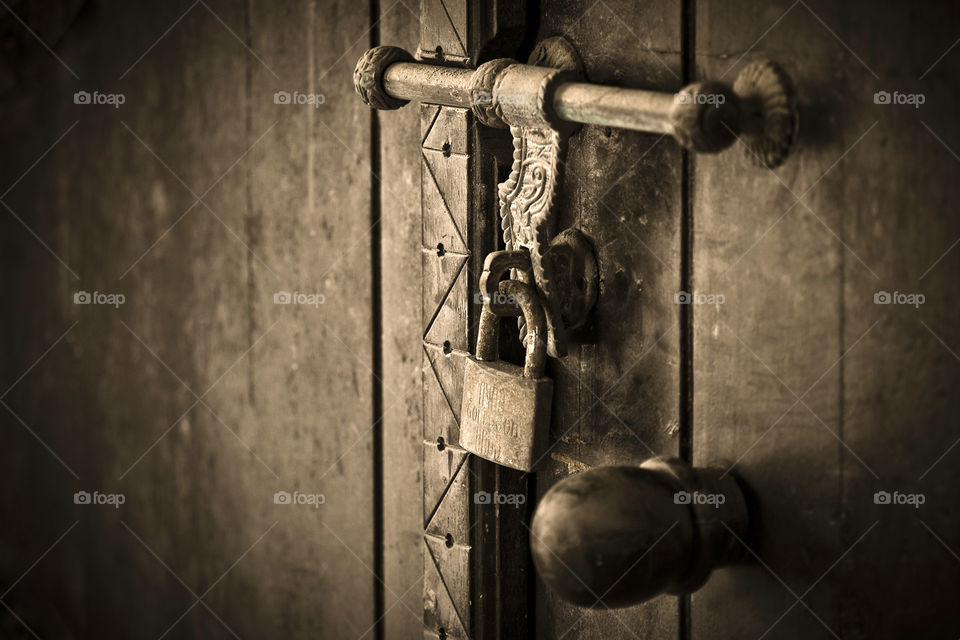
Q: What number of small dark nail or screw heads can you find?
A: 7